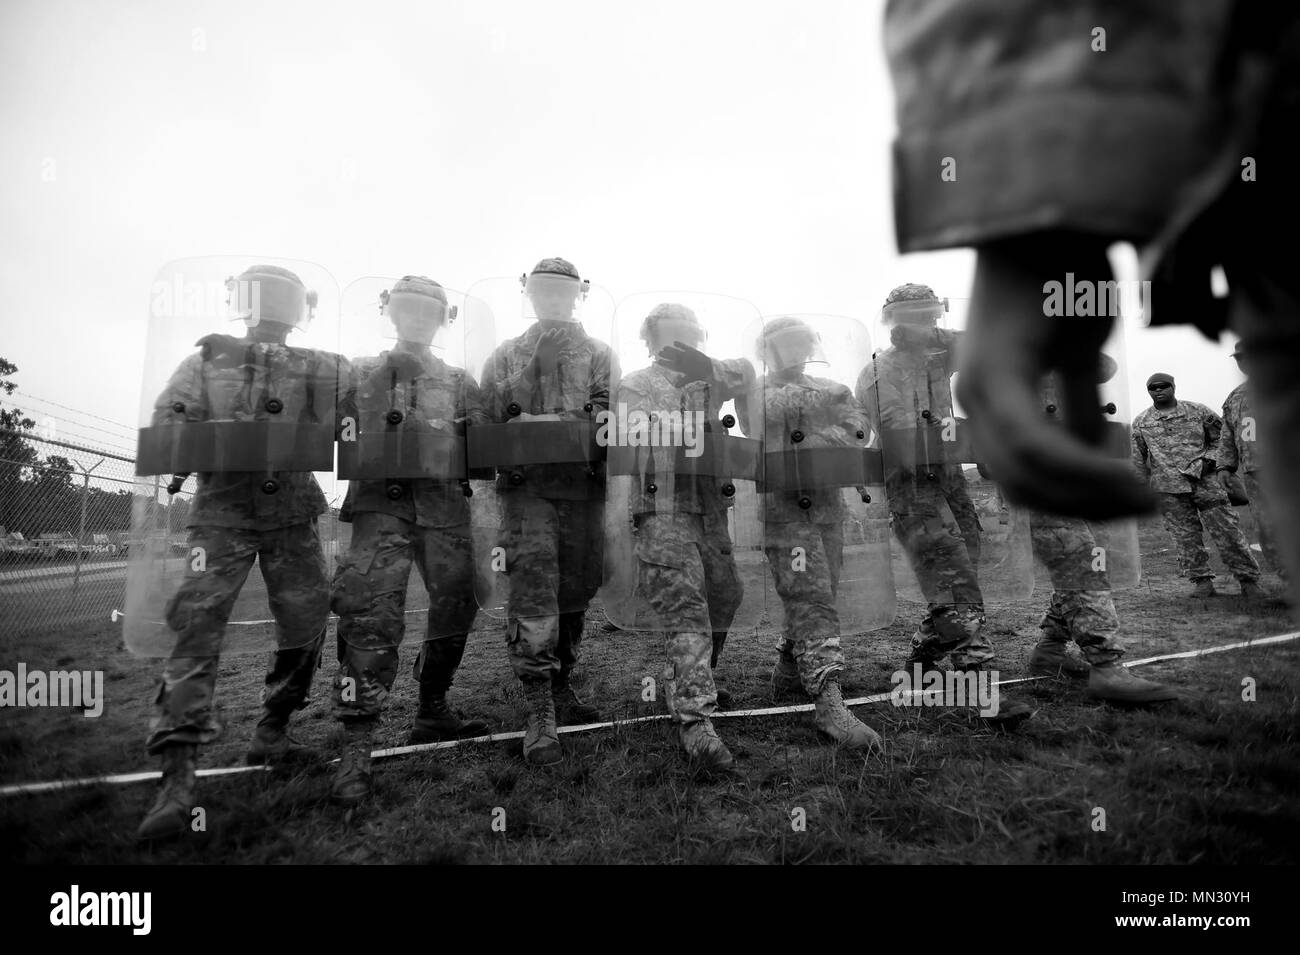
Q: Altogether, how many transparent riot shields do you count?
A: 7